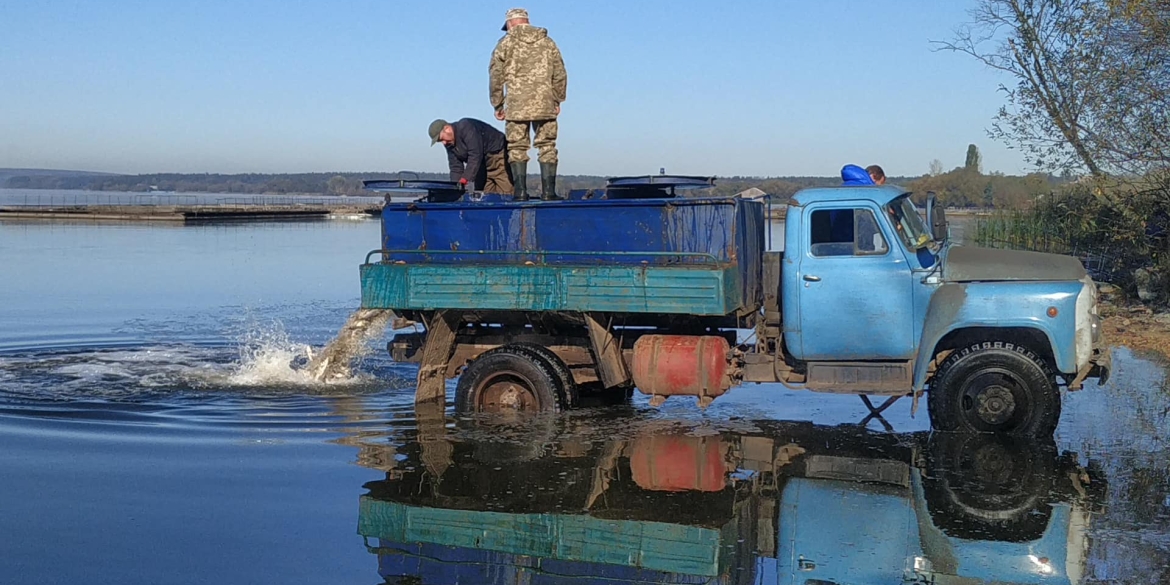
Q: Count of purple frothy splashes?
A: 0